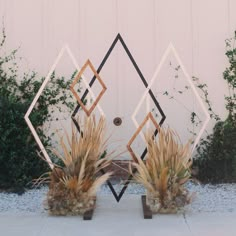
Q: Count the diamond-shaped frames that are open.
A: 5